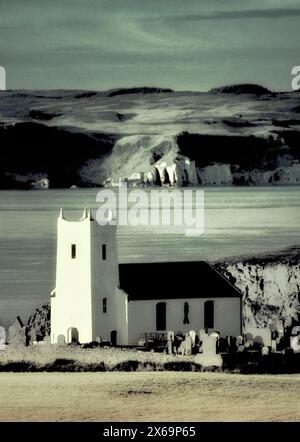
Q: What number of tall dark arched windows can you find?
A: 2